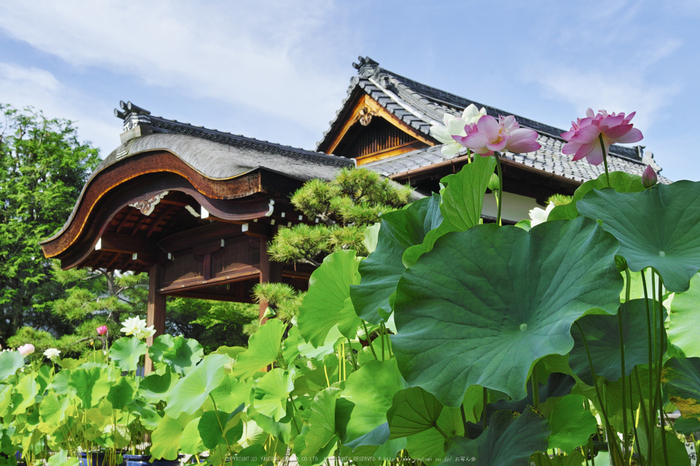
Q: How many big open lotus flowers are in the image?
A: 3